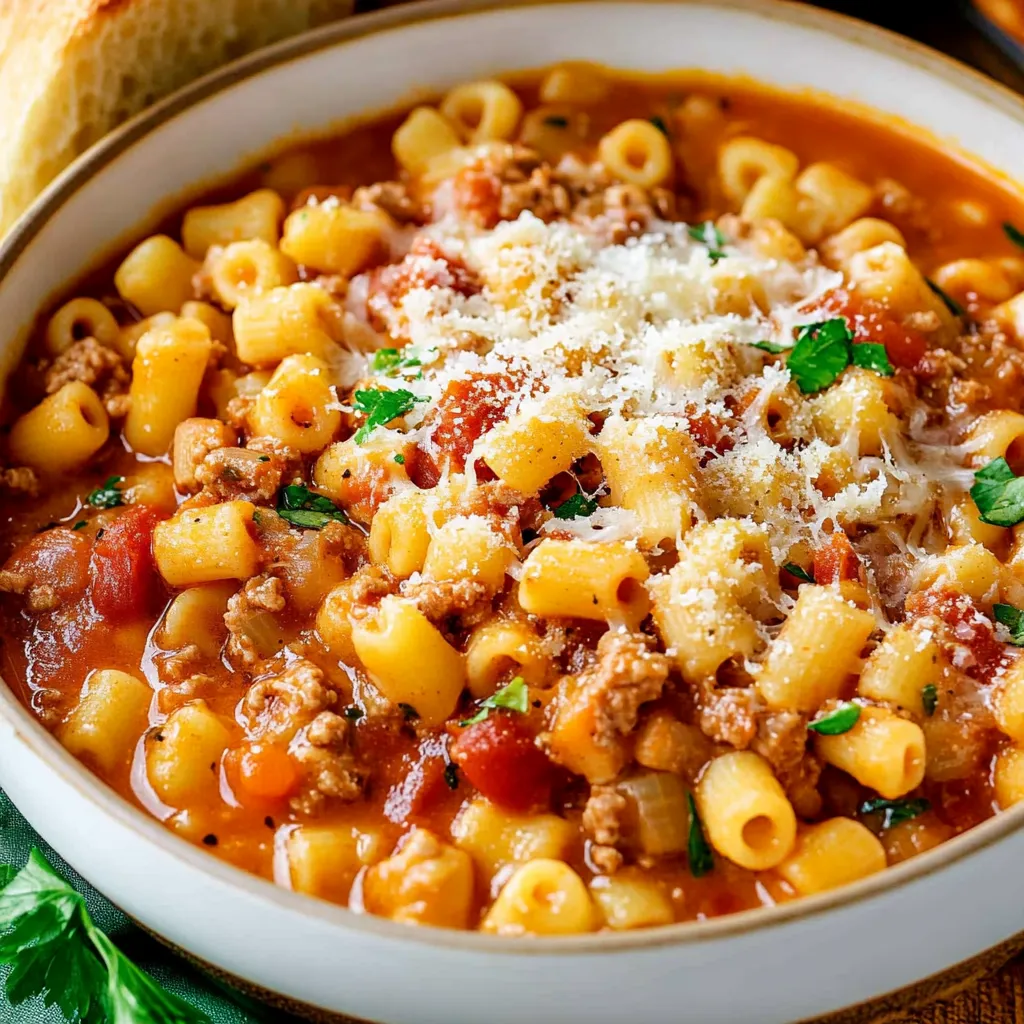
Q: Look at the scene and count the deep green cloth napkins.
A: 1